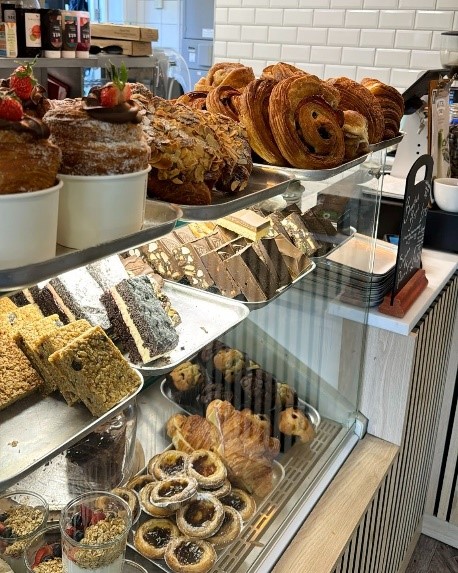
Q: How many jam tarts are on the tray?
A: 13